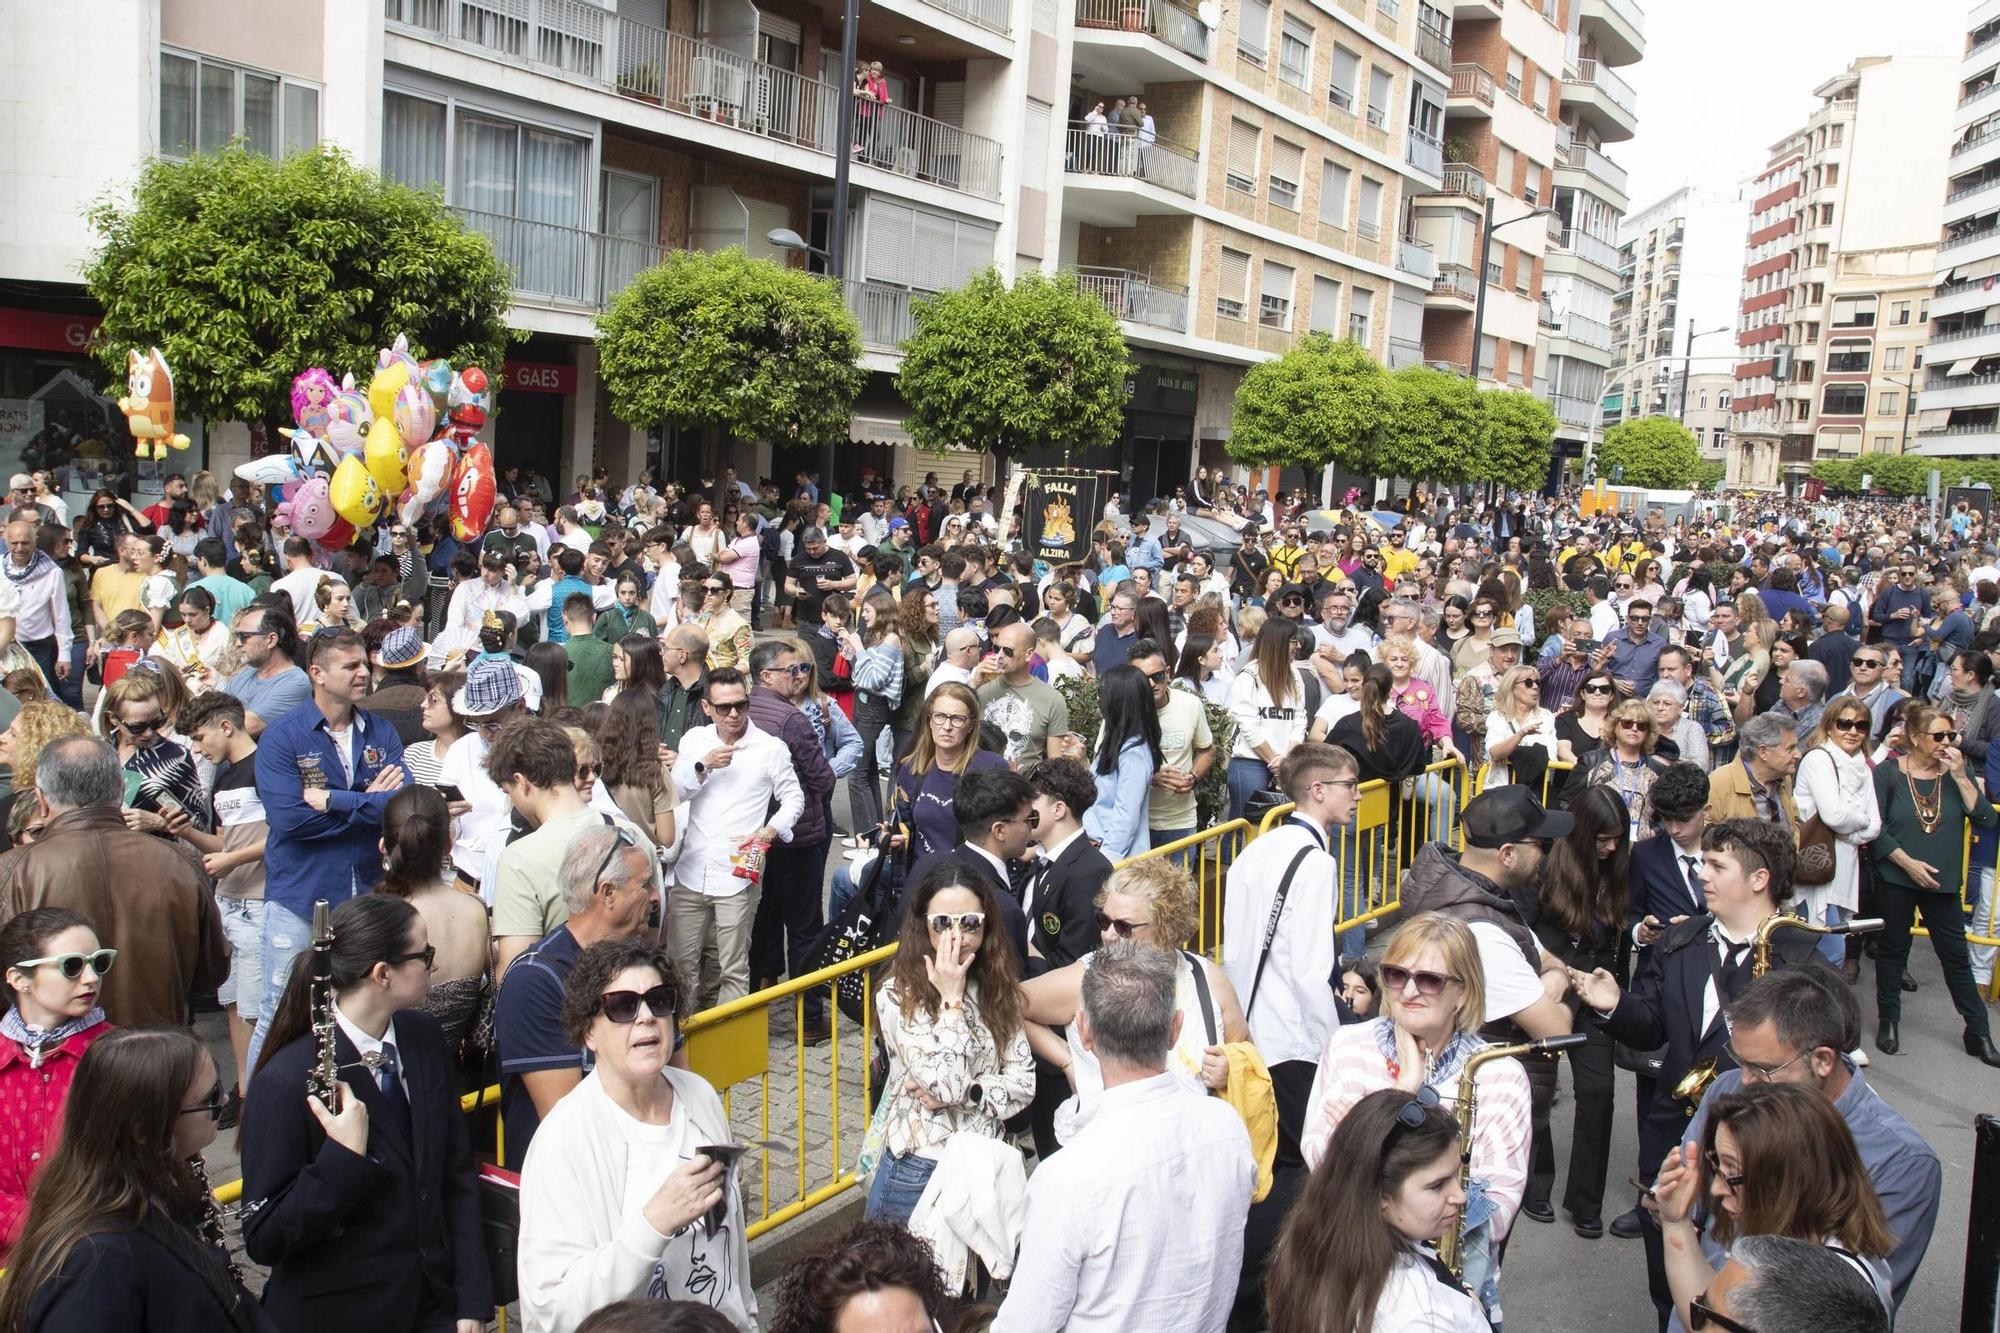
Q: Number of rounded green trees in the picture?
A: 7